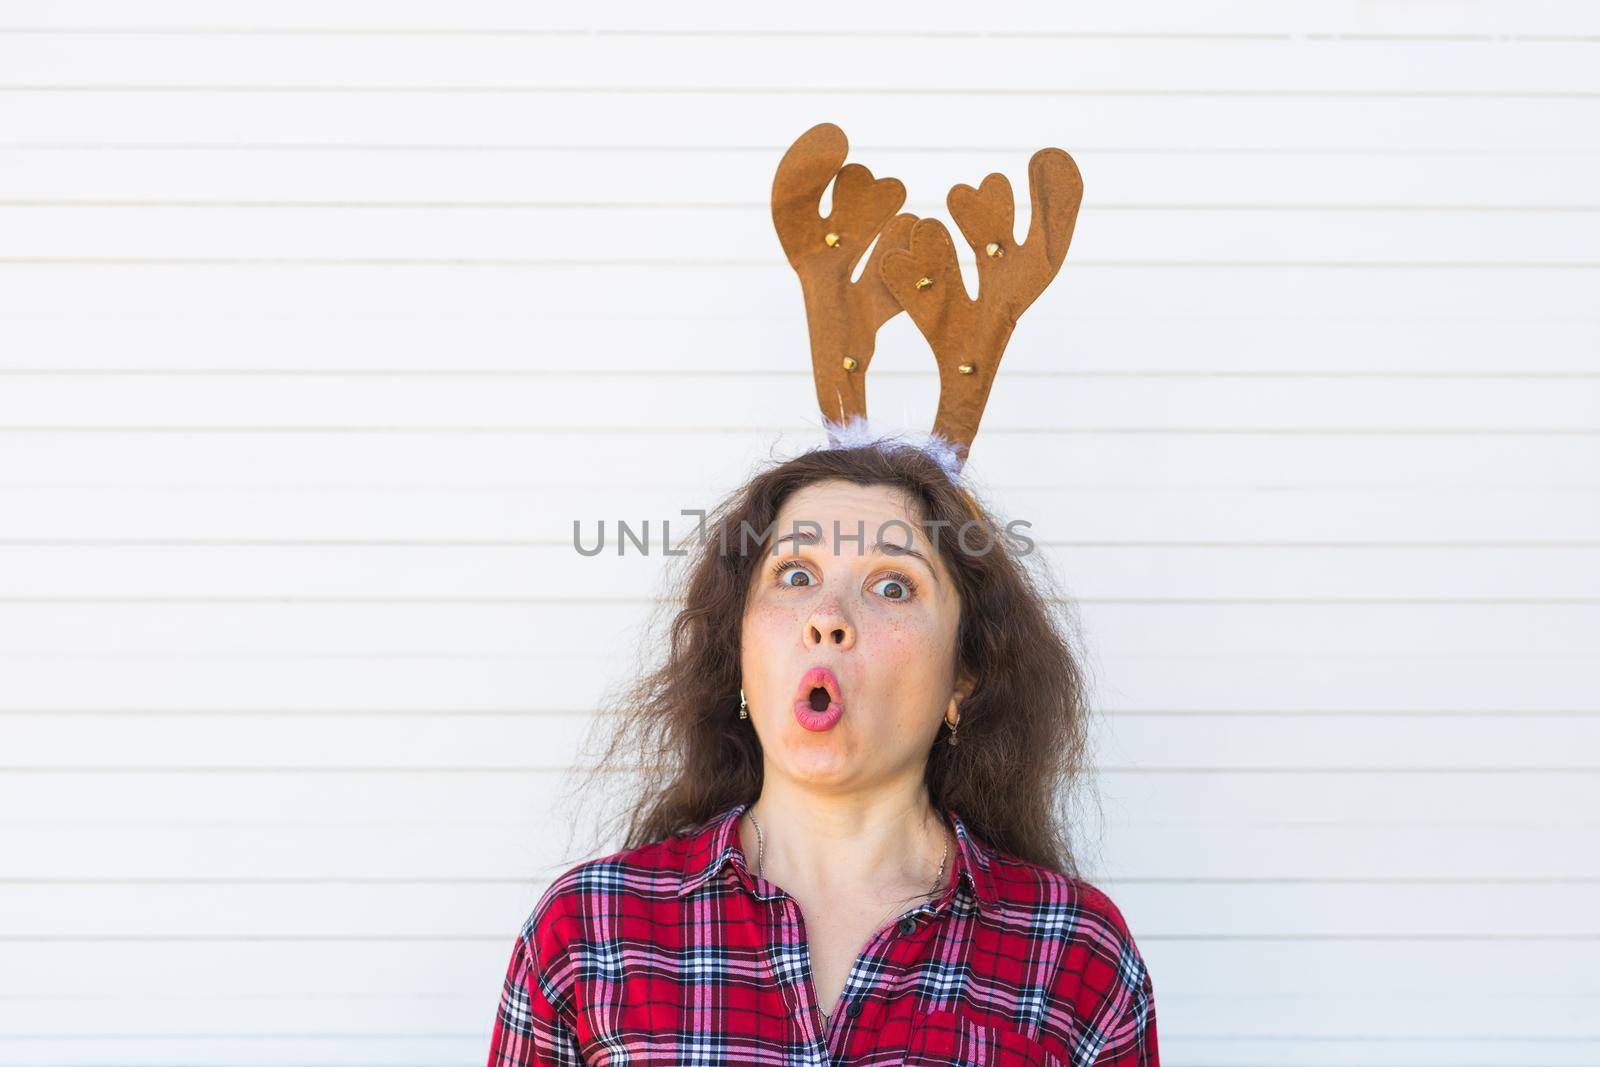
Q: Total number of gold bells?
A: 5